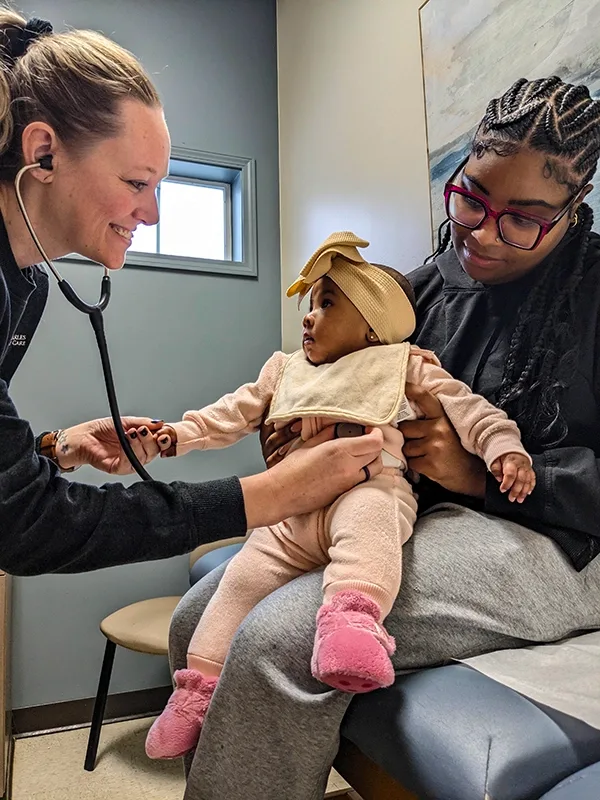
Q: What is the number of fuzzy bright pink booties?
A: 2